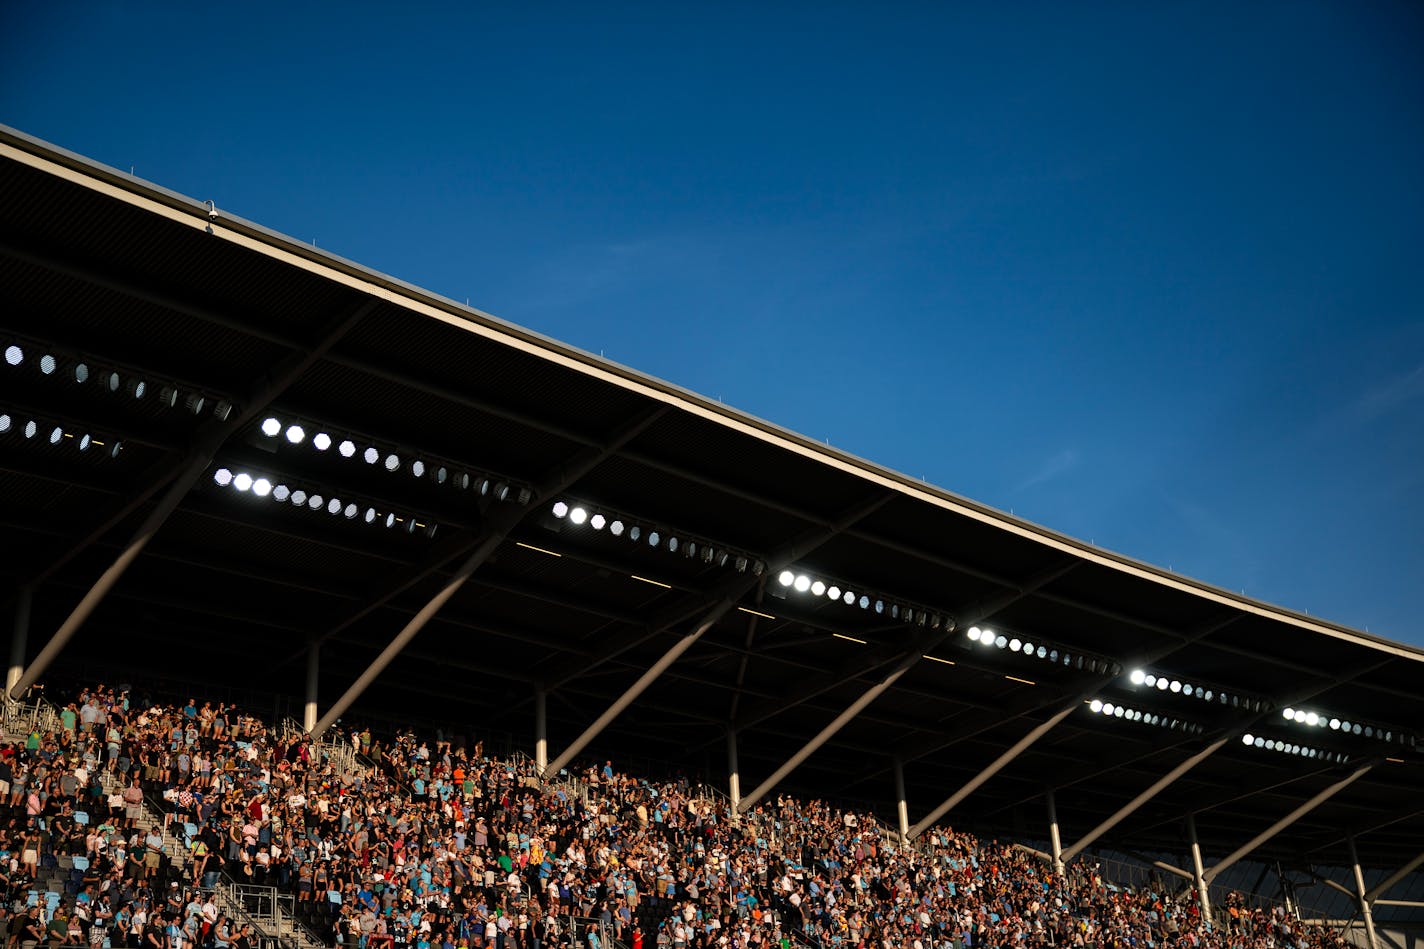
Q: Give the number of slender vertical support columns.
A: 8